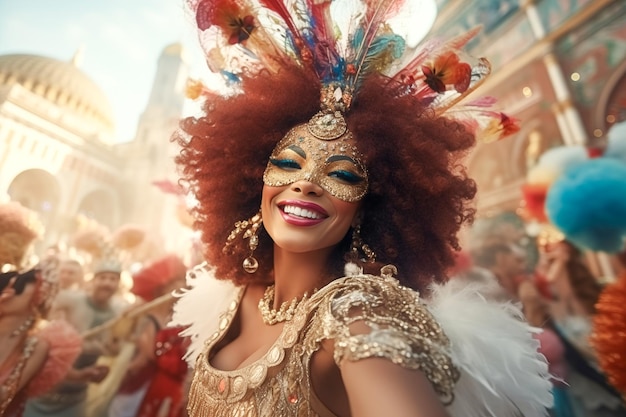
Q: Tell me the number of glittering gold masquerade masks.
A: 1